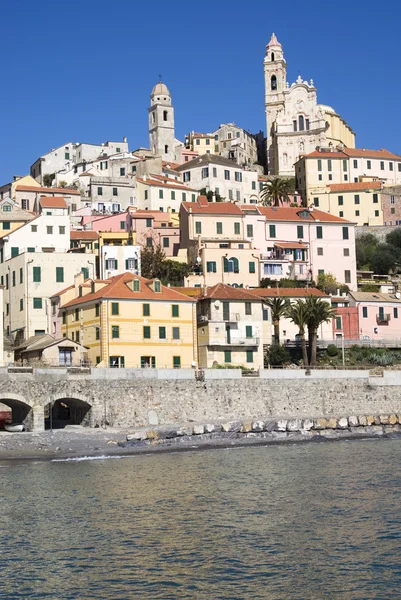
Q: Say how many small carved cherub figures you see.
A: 0